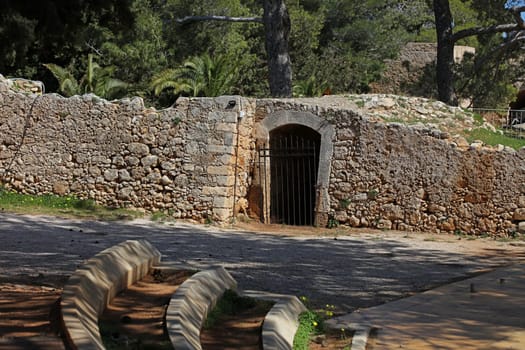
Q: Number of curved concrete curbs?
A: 3